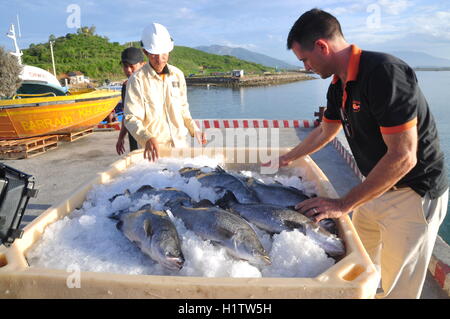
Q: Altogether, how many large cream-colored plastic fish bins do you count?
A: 1